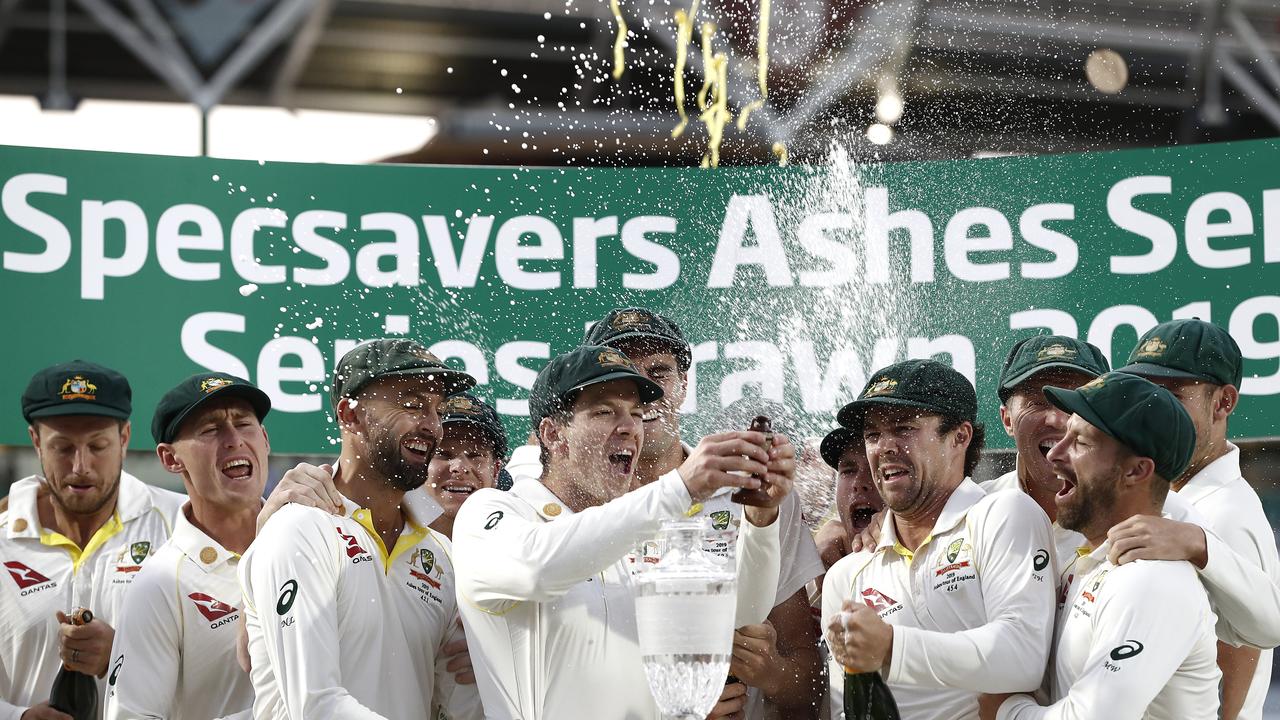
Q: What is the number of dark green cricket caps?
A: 11